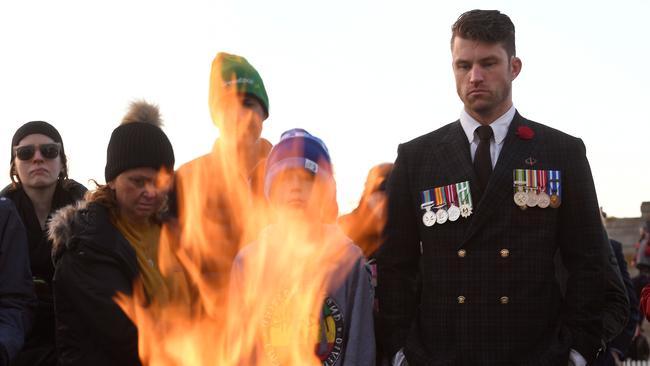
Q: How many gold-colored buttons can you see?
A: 4